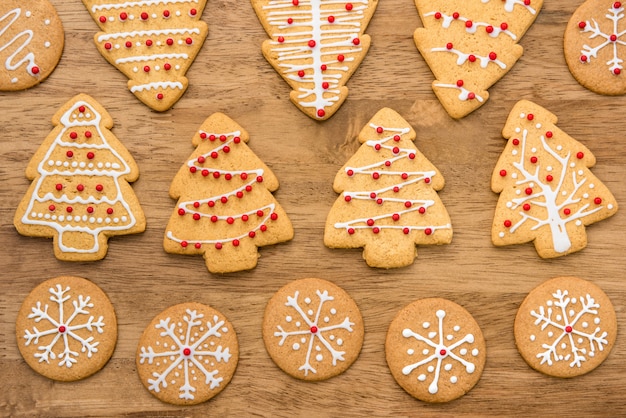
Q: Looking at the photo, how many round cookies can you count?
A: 7